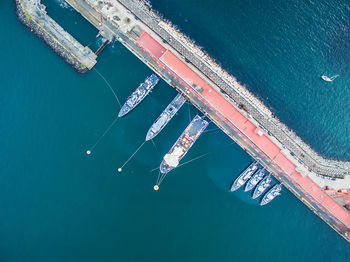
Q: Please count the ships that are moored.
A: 7